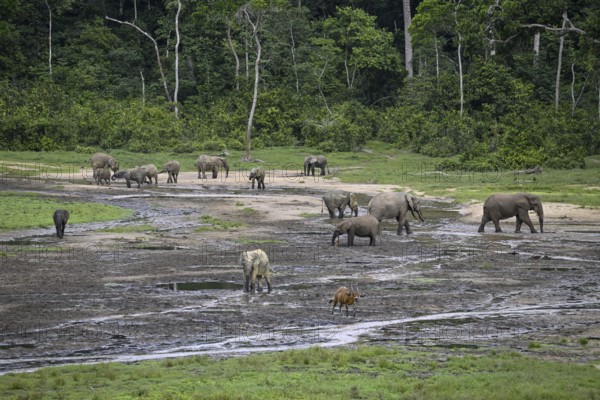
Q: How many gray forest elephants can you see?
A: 14